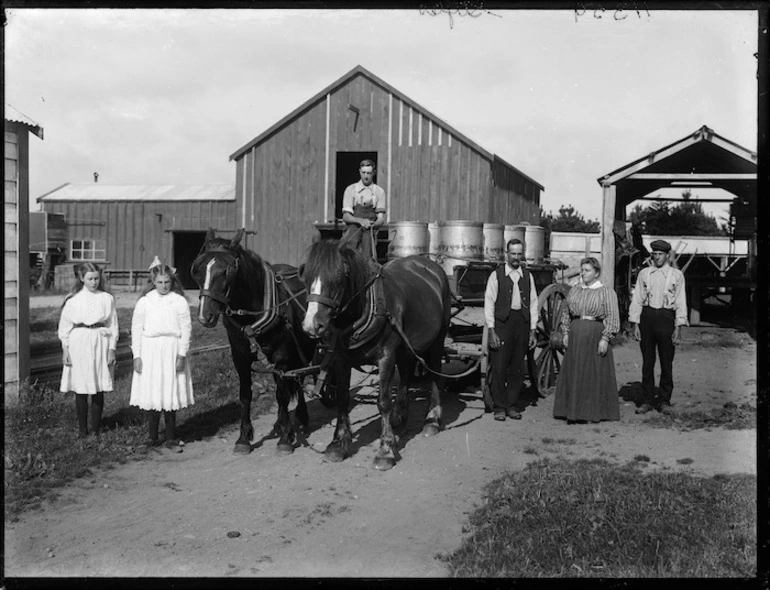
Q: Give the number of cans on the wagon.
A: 6